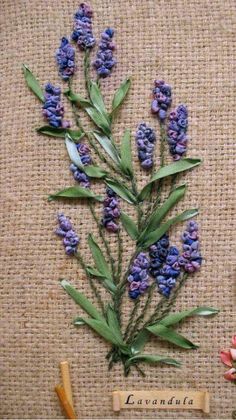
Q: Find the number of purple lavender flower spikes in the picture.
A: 14